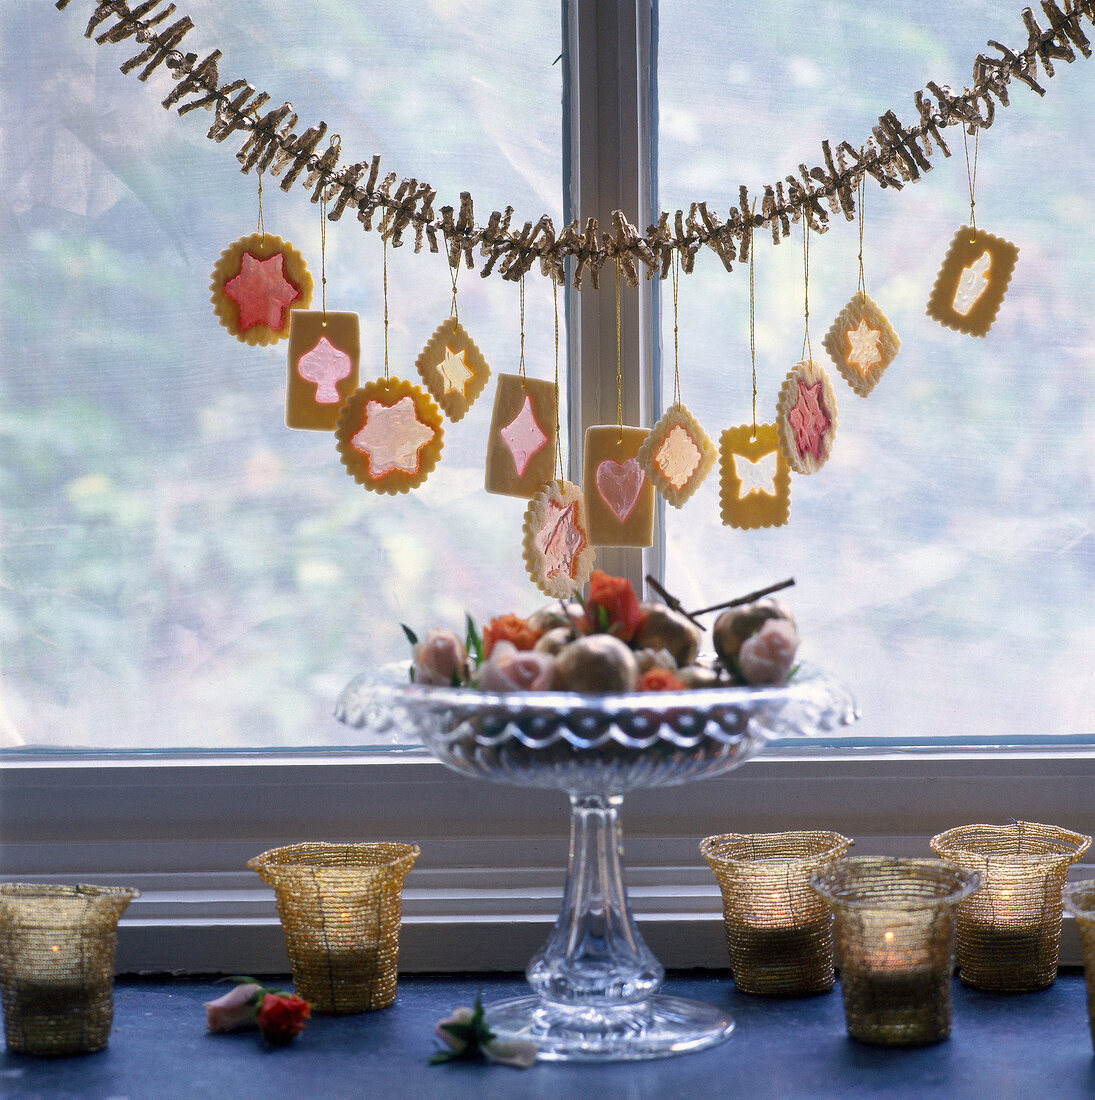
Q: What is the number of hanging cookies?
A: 12